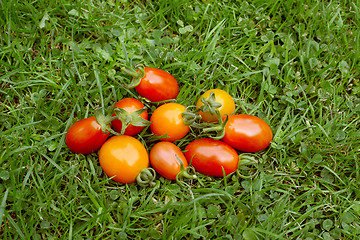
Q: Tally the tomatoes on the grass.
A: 9